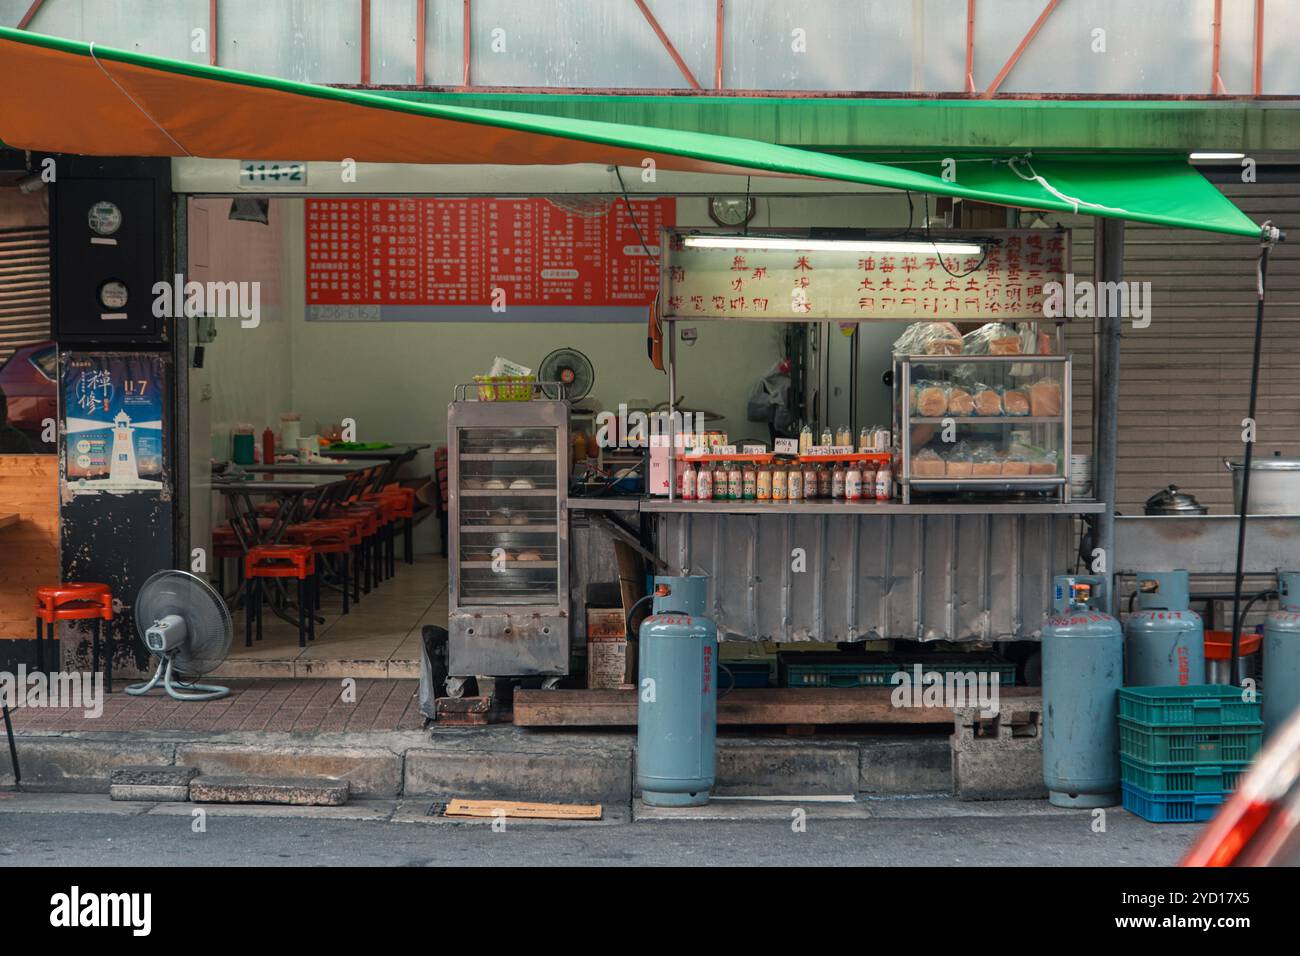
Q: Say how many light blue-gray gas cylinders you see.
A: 4